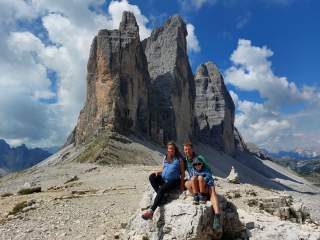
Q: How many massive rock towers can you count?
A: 3